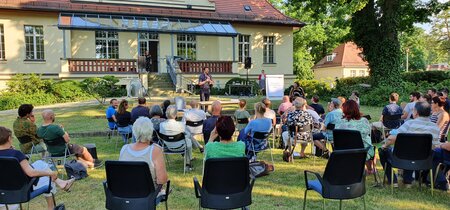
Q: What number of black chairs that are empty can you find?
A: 1